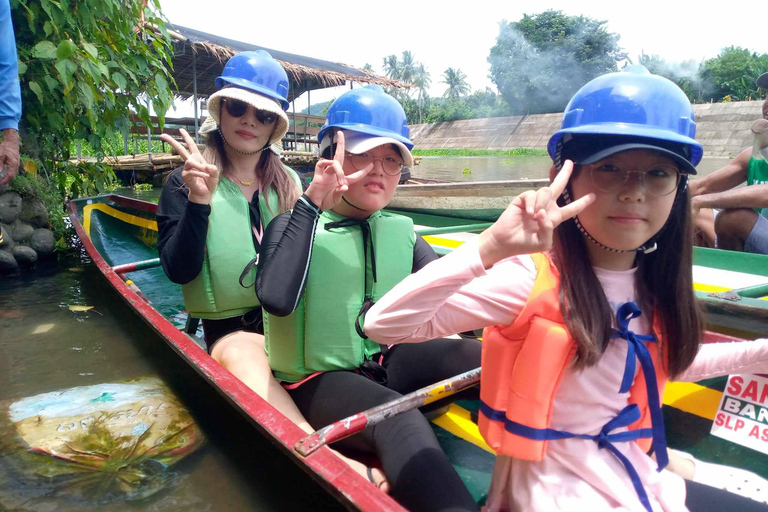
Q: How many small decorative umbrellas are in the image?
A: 0